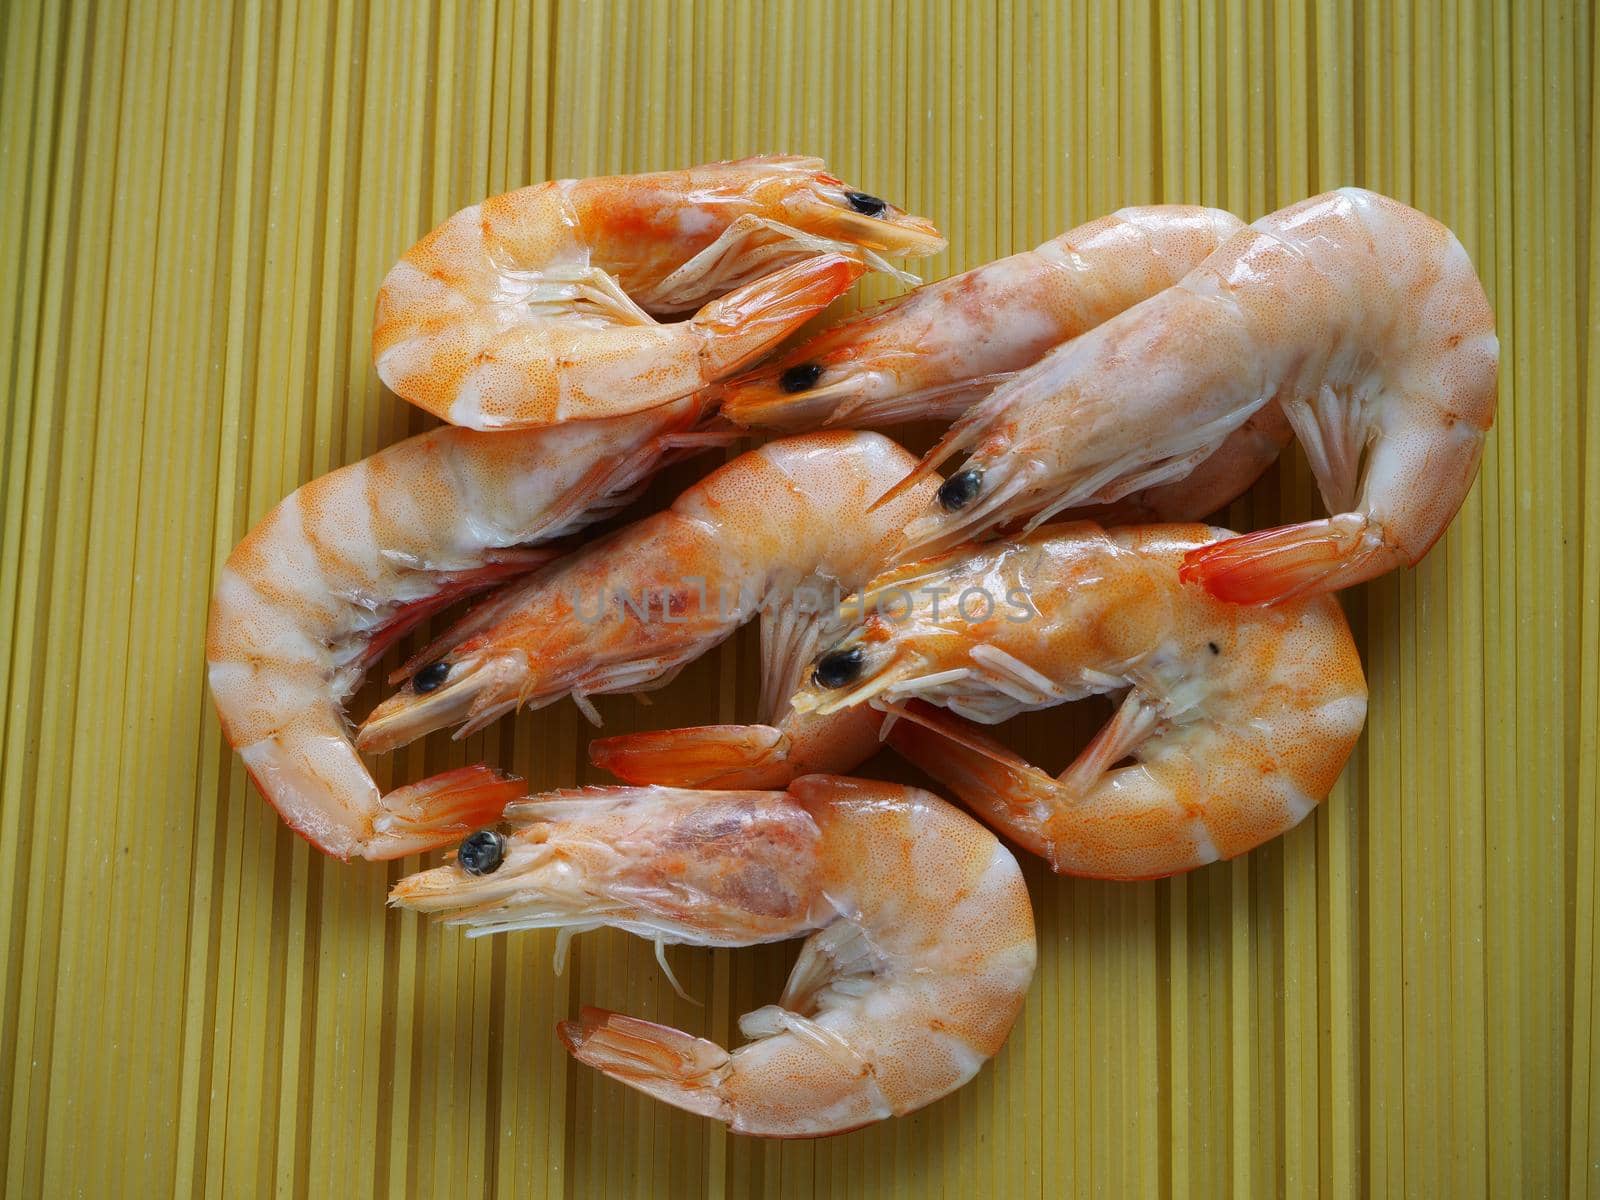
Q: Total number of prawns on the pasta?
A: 7